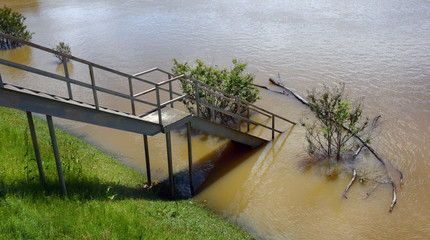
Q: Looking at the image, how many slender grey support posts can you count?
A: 5